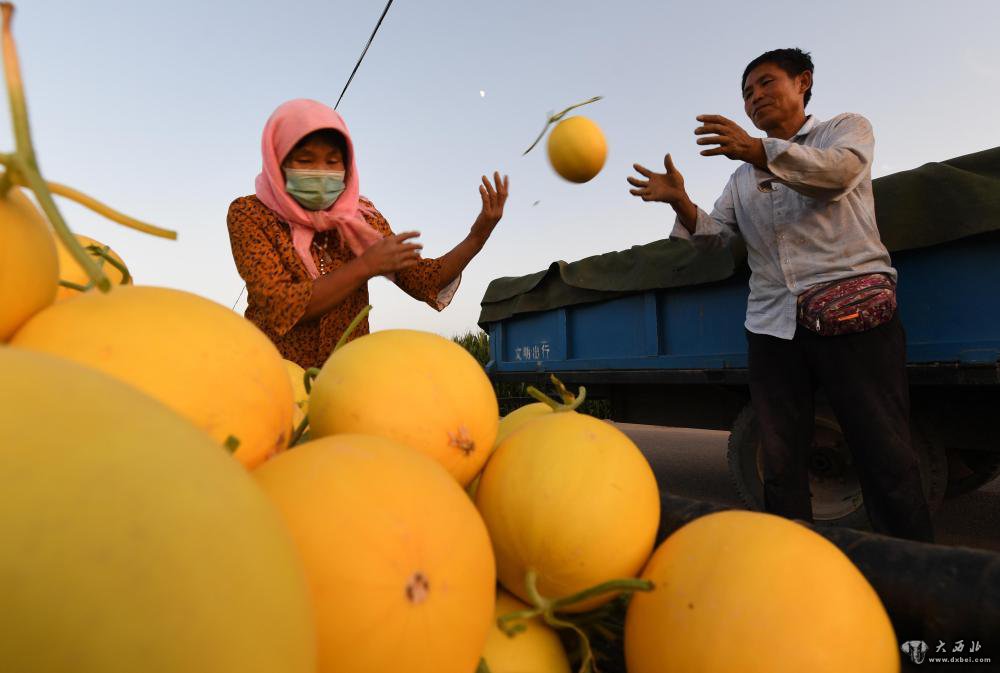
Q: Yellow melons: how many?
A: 12